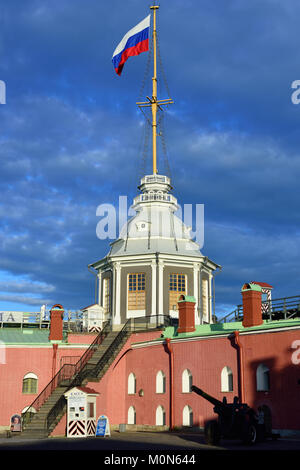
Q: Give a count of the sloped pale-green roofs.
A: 2